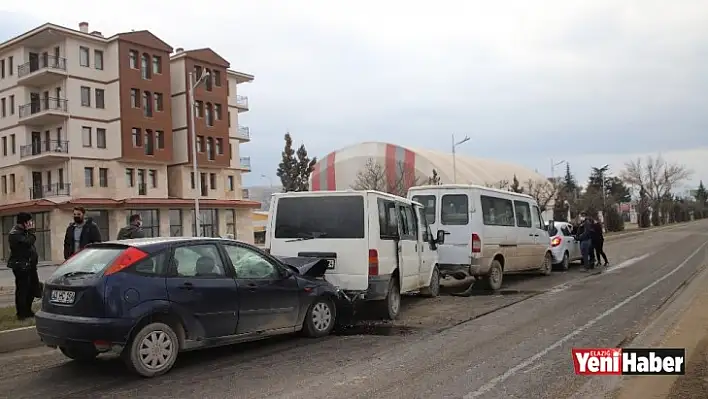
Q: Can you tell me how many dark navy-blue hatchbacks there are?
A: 1